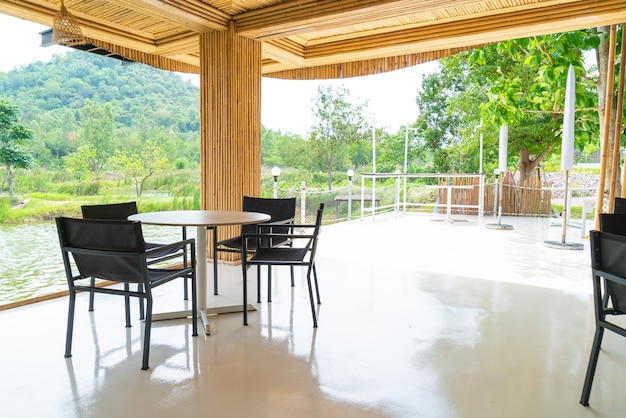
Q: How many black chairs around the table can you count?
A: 4